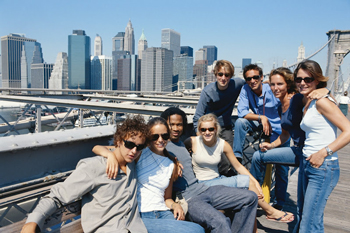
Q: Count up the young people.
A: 8